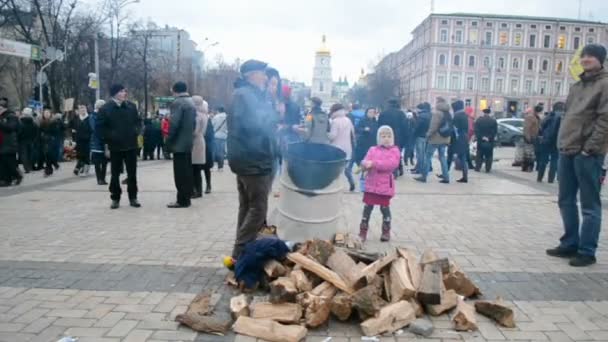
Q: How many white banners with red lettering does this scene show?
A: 1